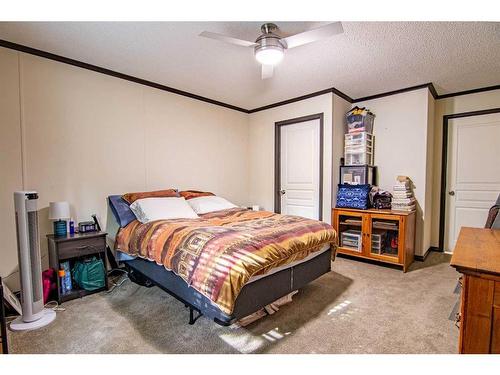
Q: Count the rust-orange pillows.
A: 2